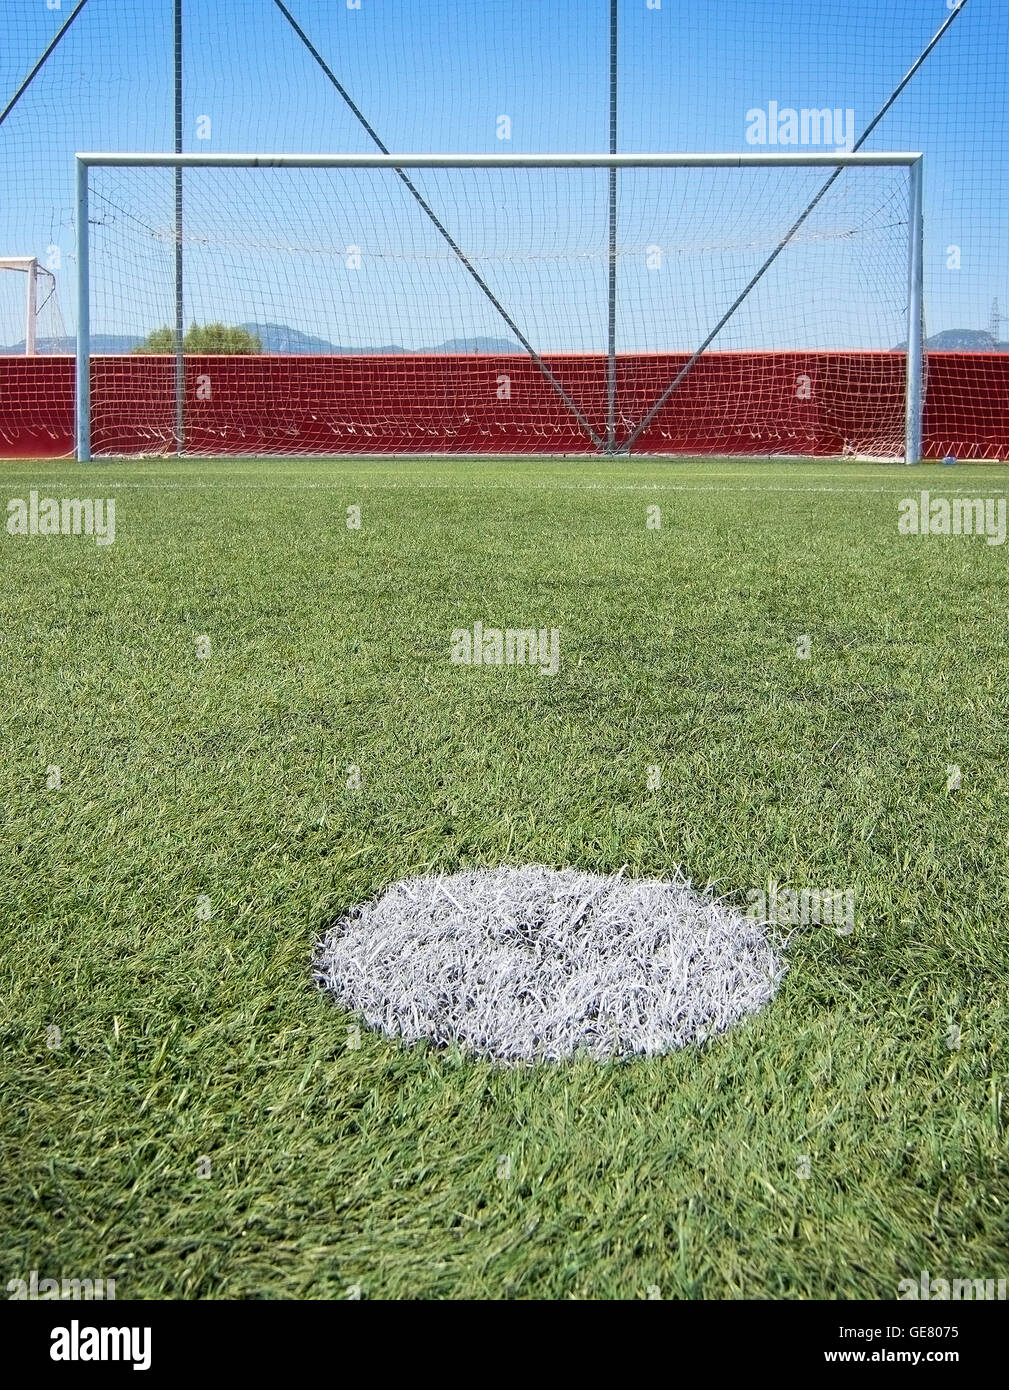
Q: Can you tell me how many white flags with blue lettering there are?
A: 0